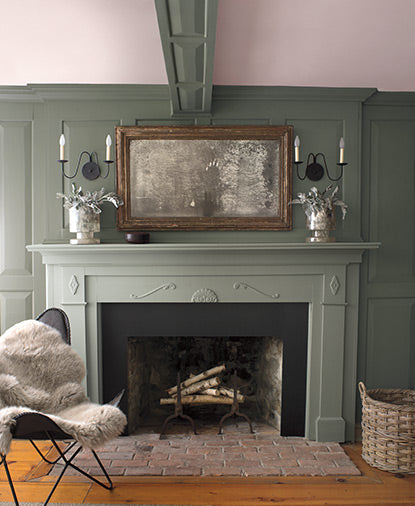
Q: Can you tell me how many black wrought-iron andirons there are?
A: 2